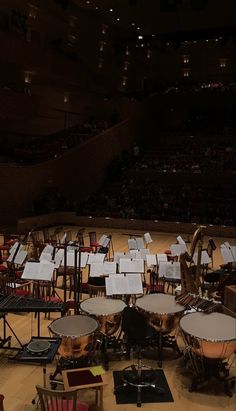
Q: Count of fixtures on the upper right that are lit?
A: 3